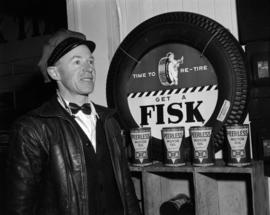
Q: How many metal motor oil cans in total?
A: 4